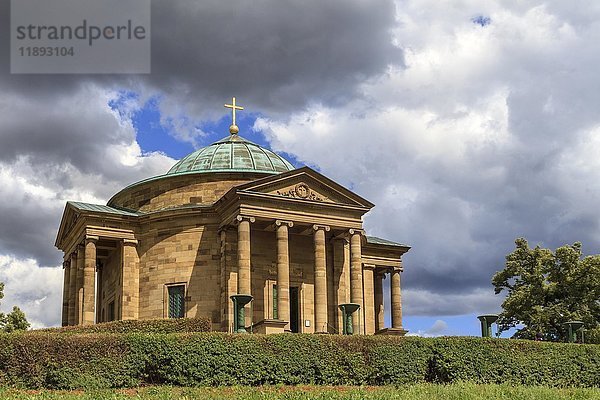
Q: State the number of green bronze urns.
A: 4